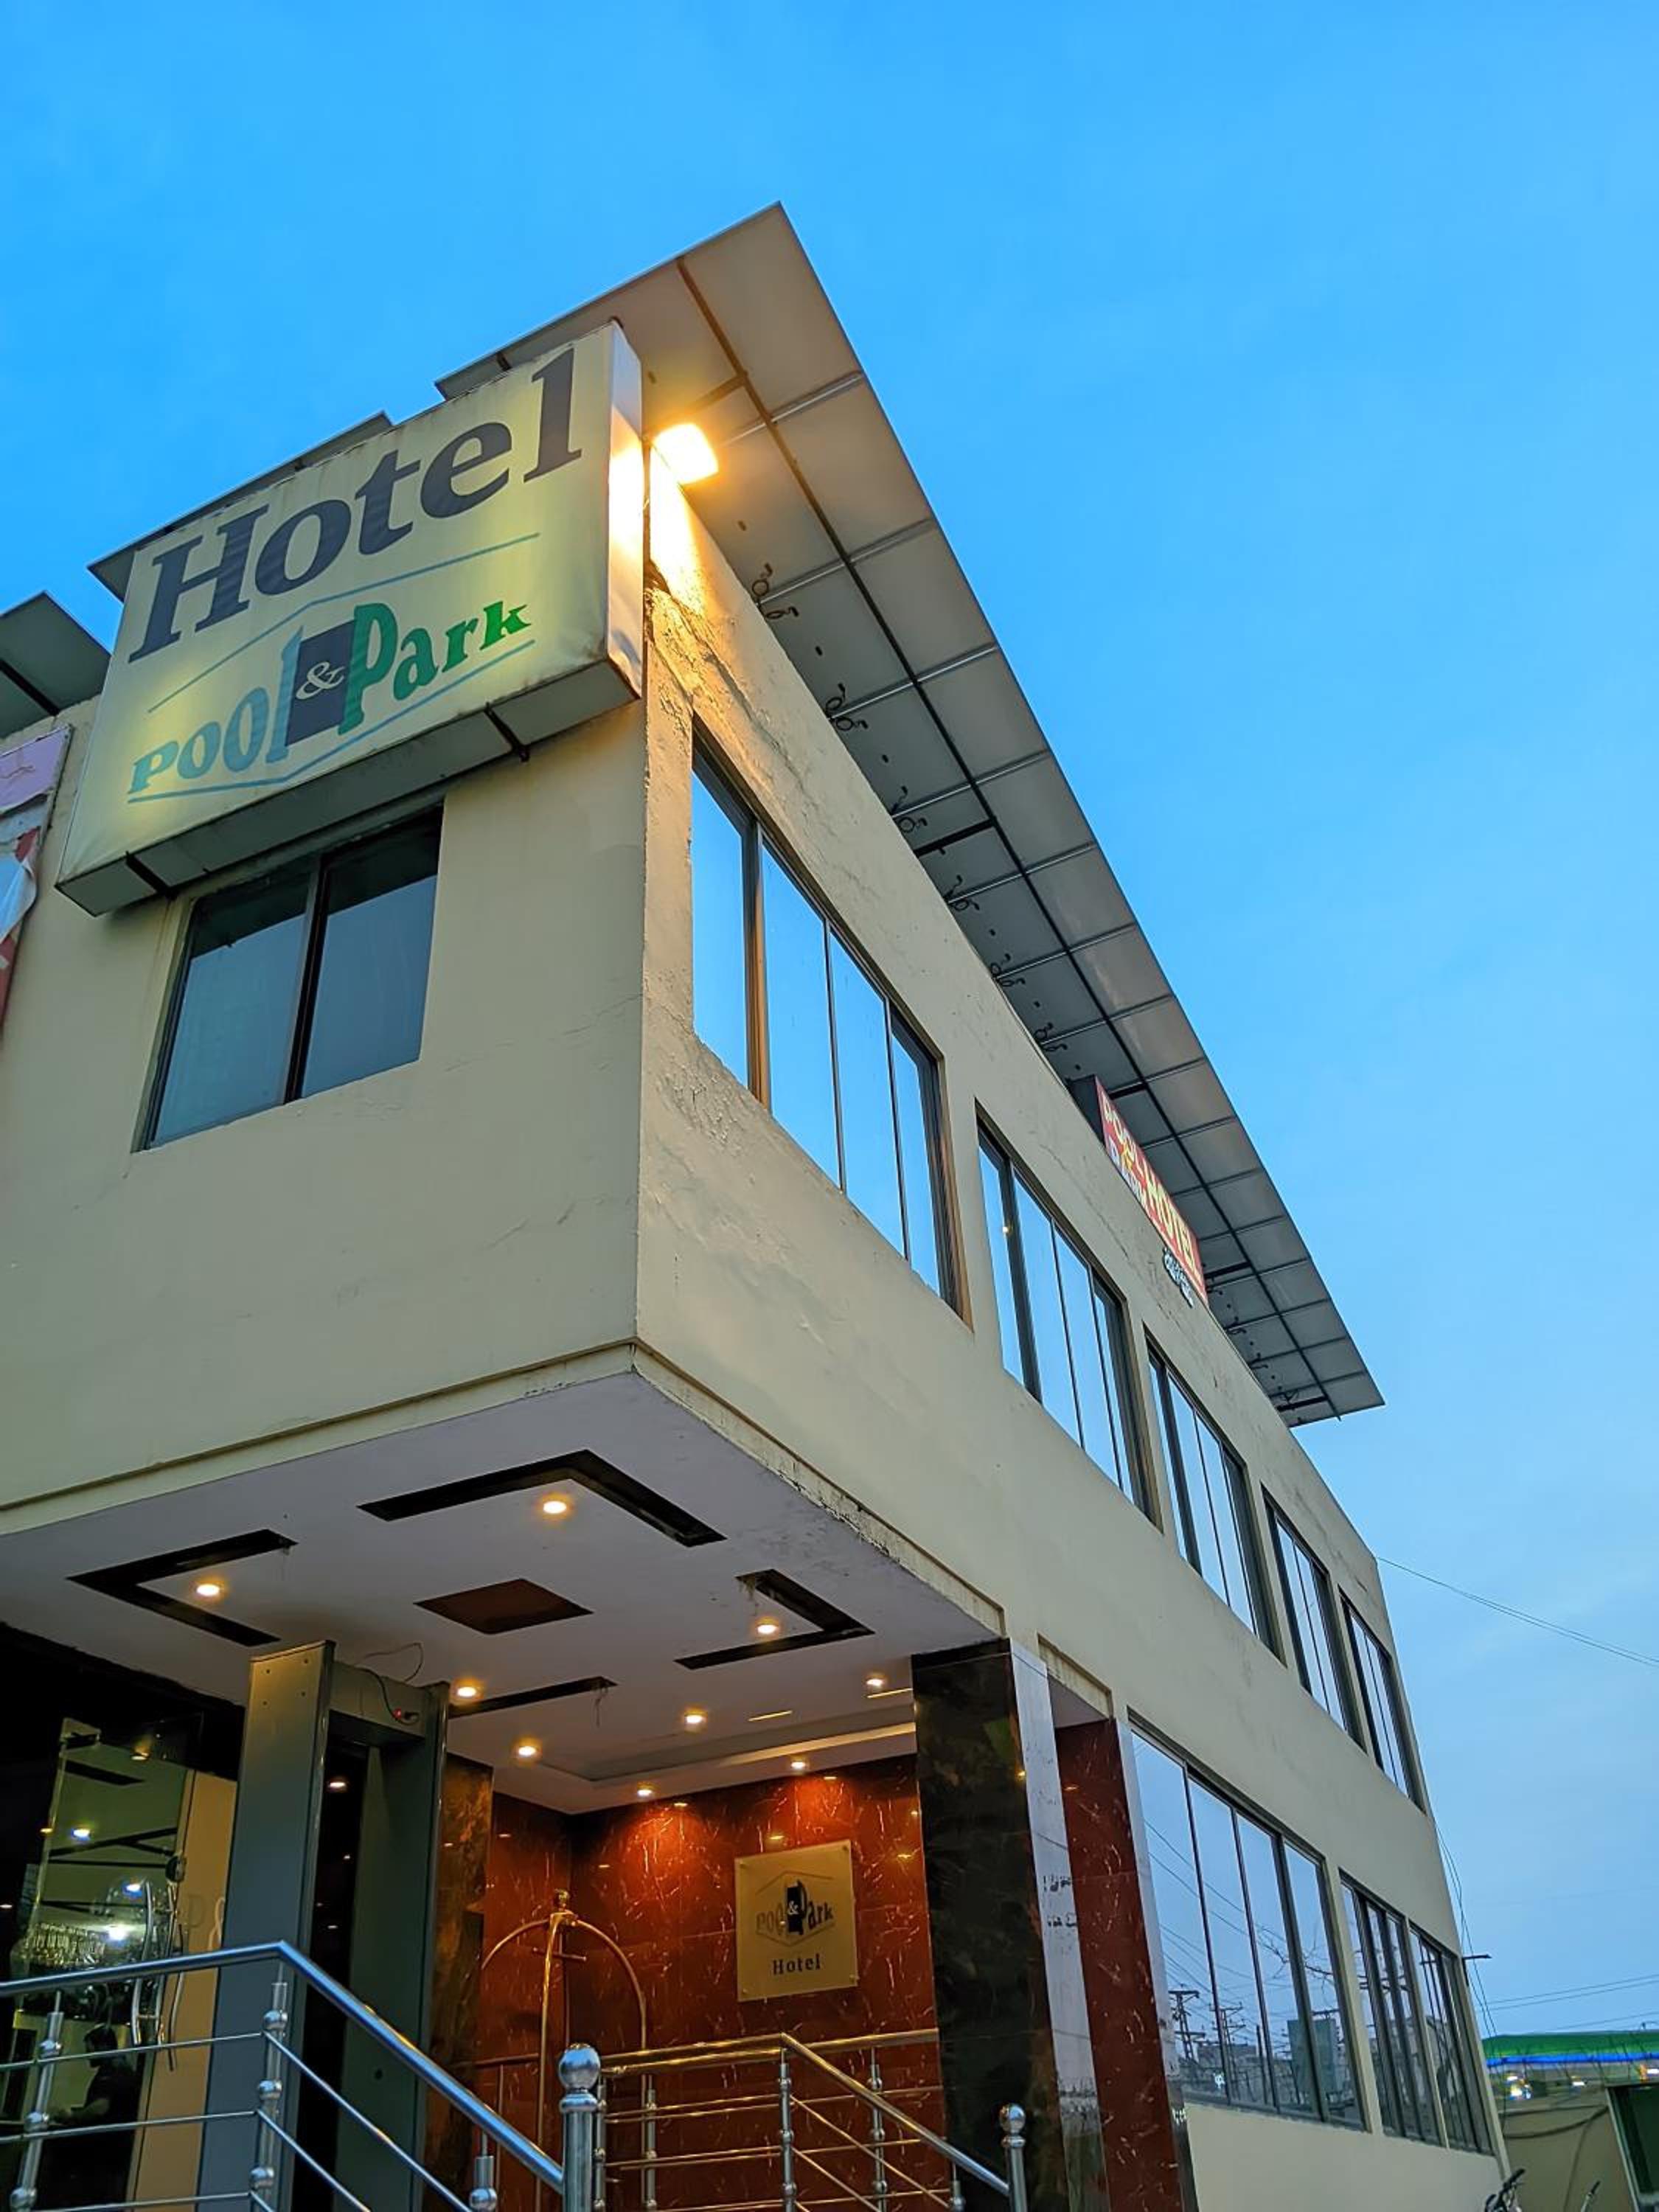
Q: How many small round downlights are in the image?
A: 9